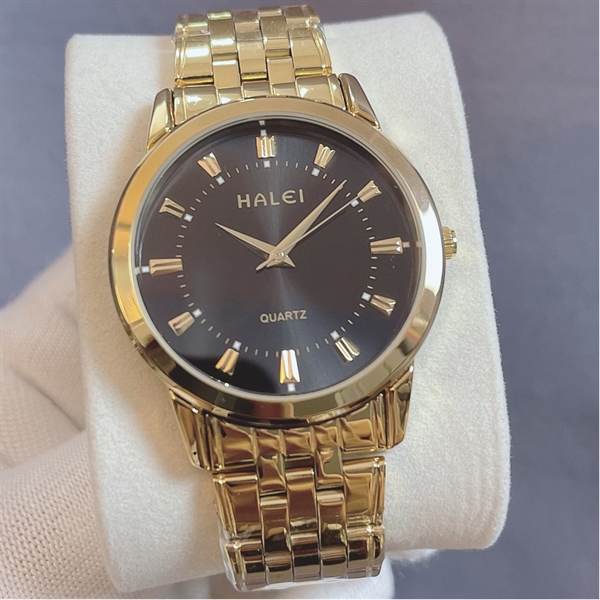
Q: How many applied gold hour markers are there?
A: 12